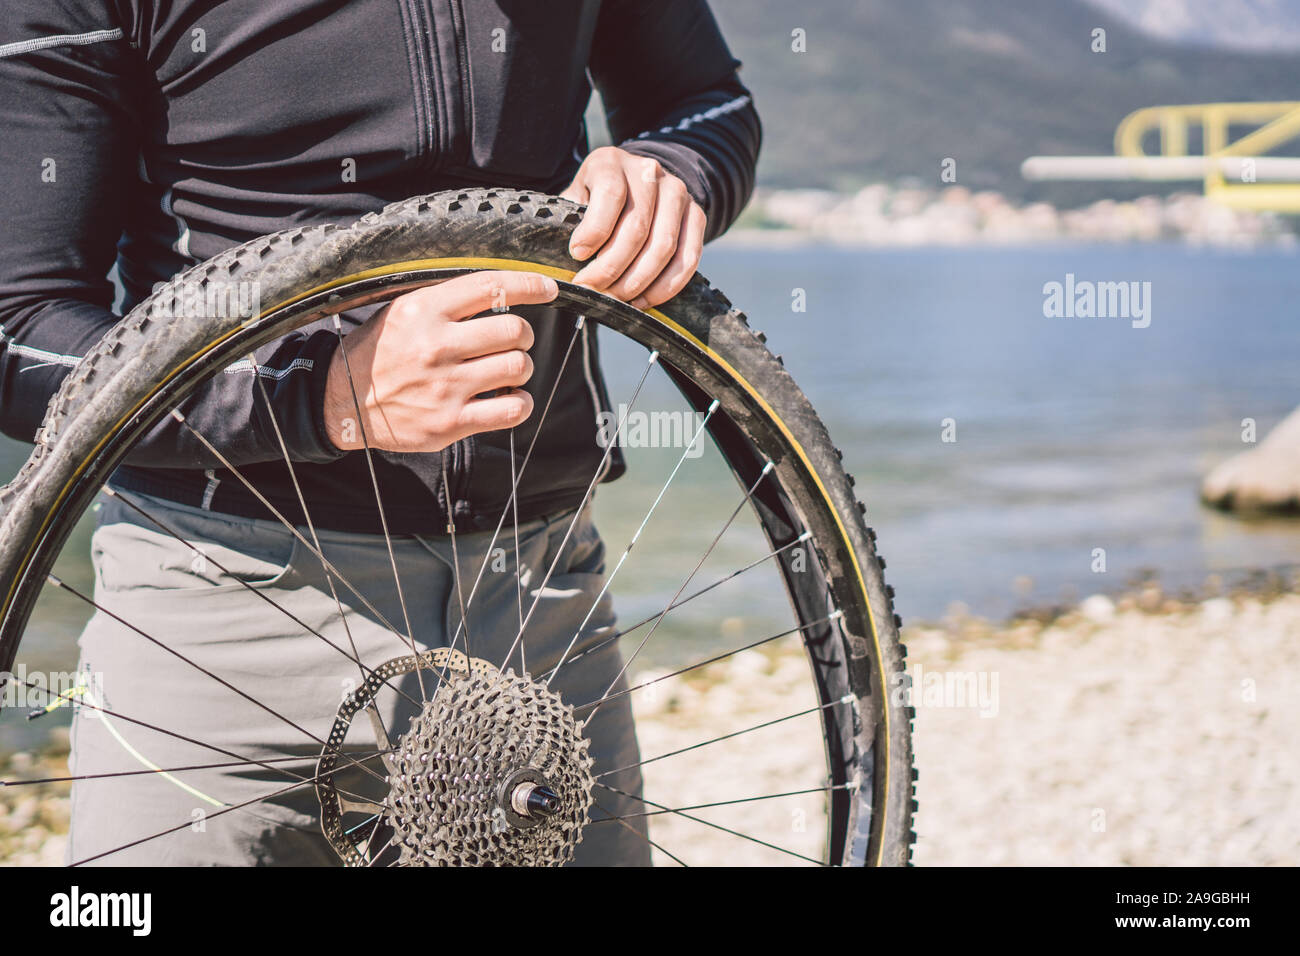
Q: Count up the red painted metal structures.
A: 0